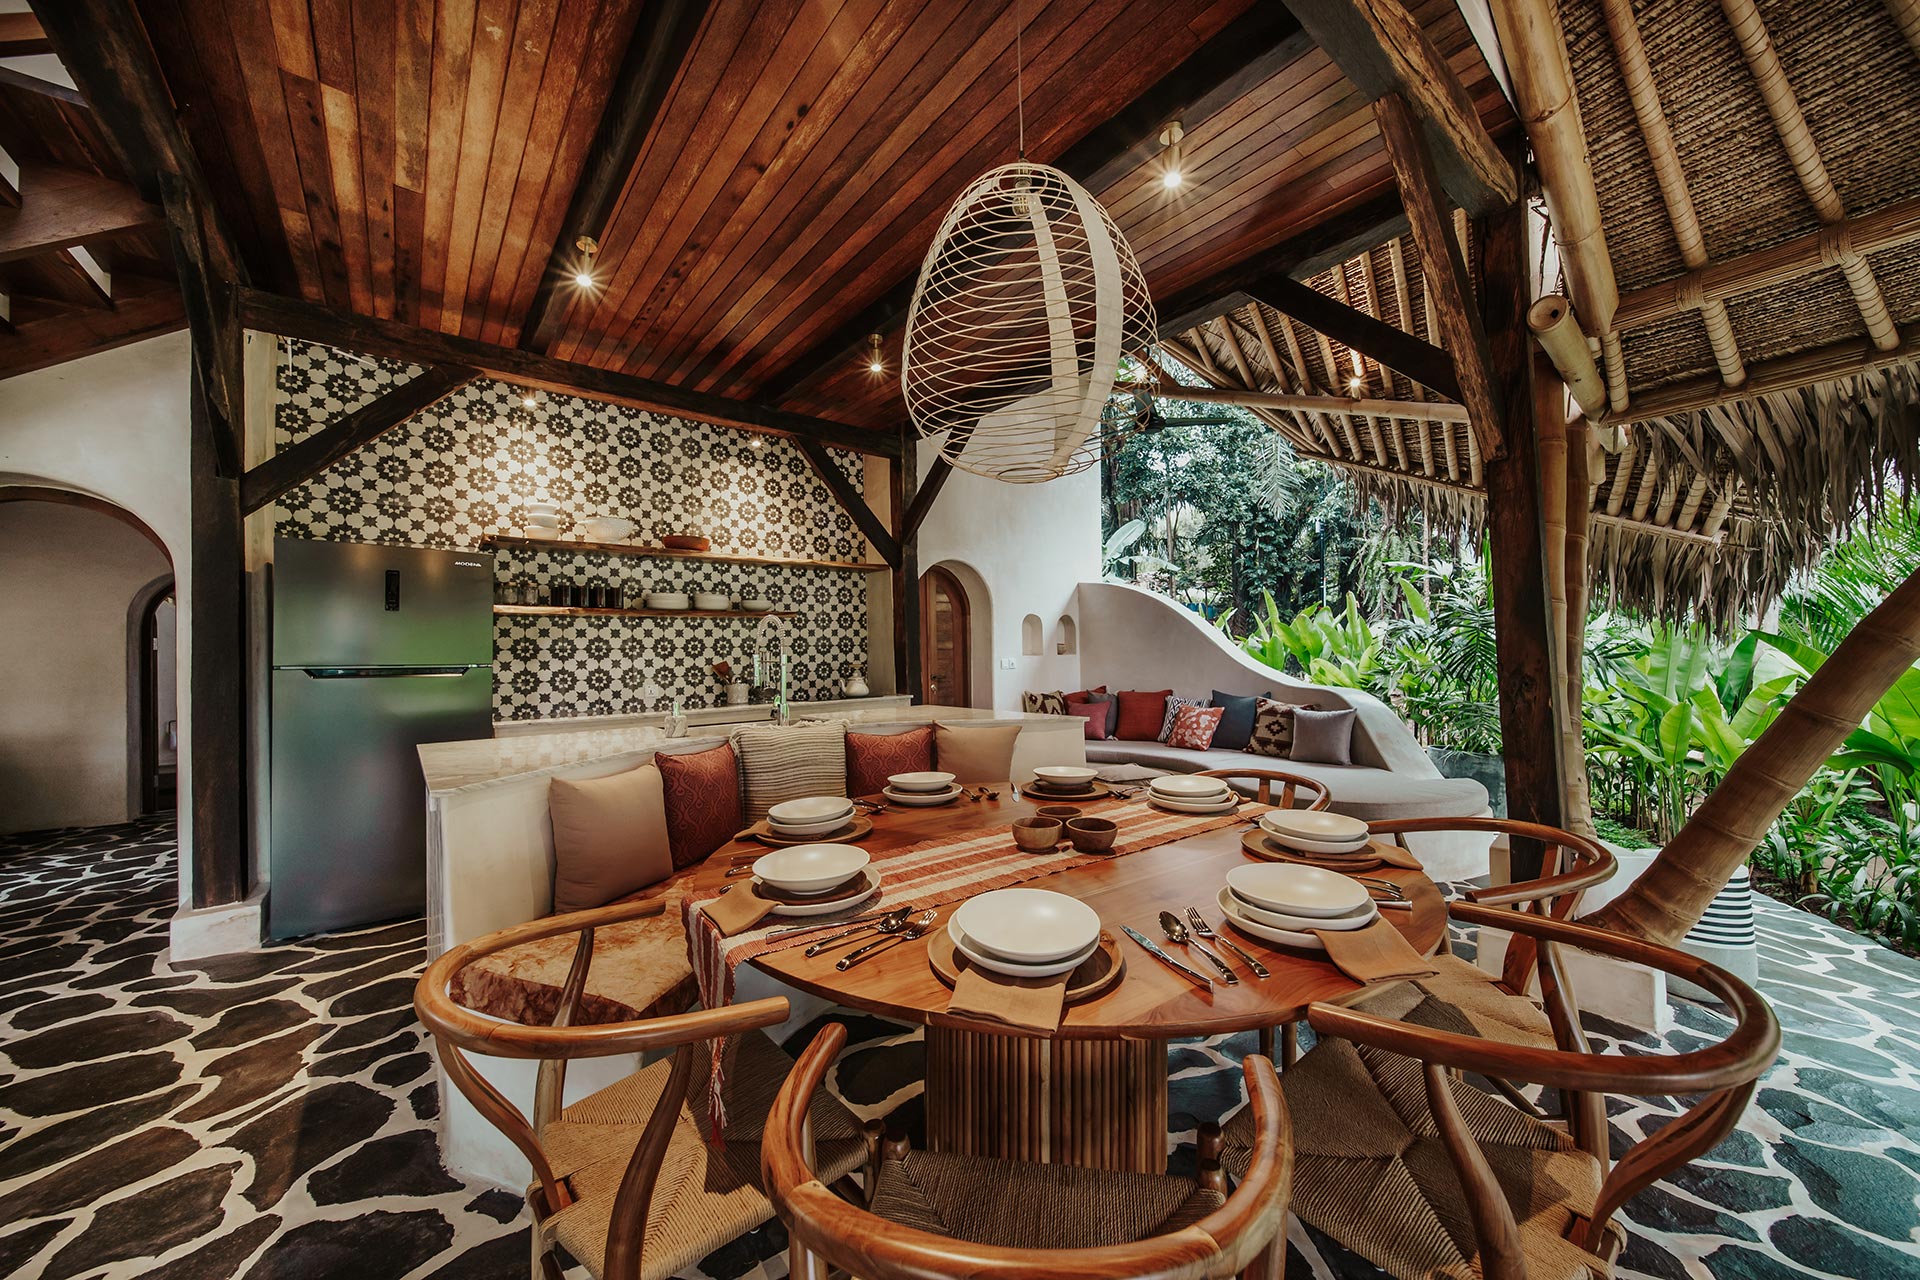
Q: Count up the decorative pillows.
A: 15